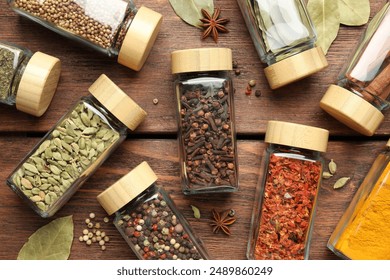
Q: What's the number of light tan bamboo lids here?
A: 8